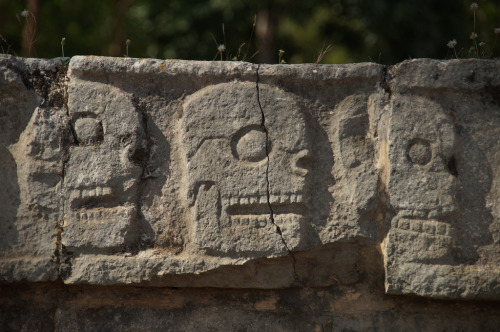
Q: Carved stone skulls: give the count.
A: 3